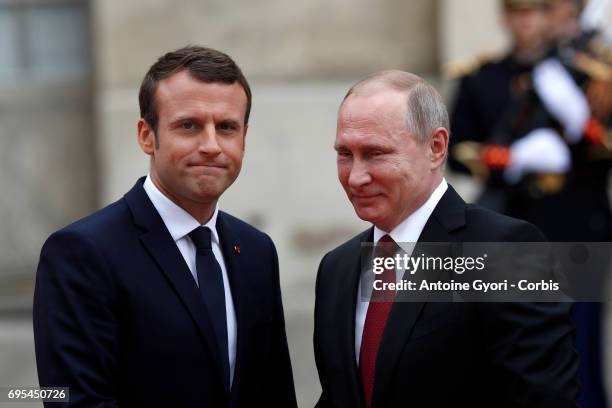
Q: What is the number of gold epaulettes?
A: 2